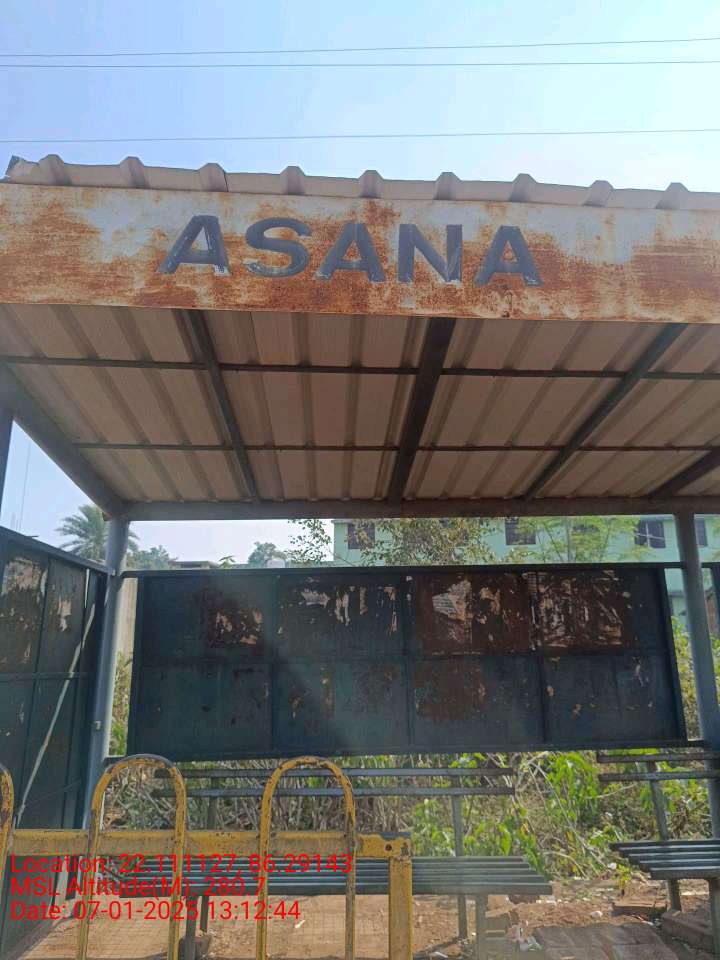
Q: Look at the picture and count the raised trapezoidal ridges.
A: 9